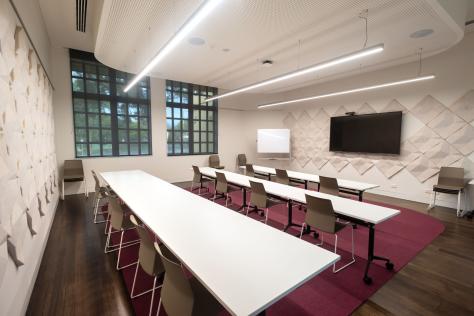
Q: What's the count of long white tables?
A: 3